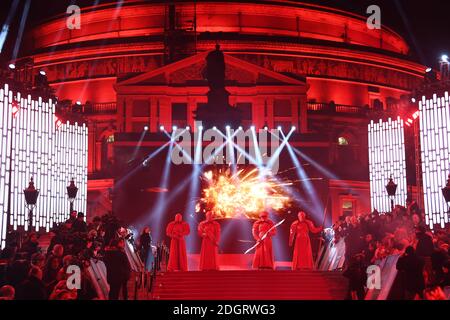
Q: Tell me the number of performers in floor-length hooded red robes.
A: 4